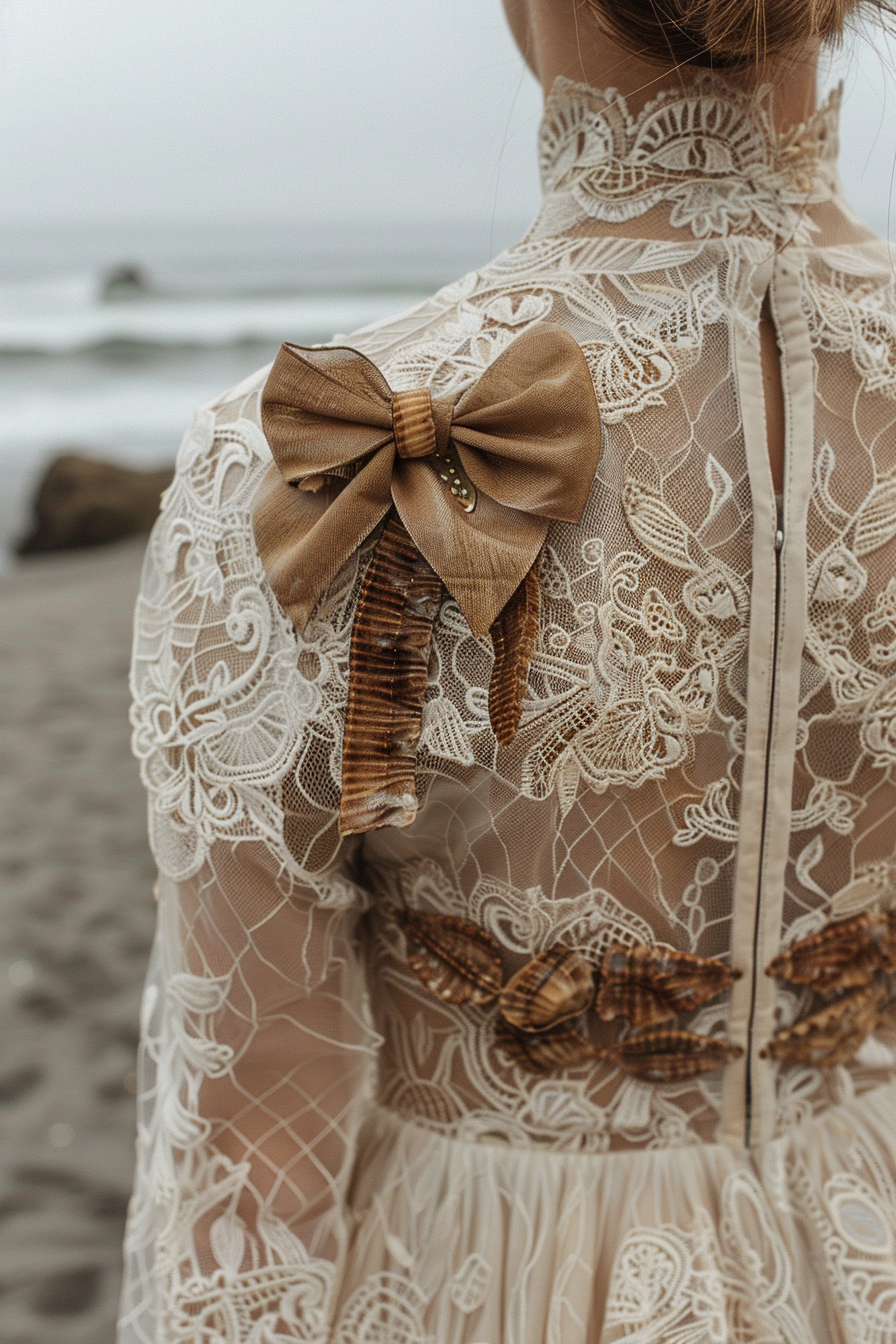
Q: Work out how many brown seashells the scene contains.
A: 7